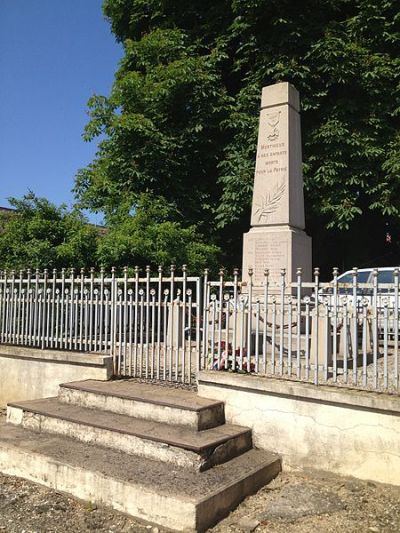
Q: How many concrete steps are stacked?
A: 3